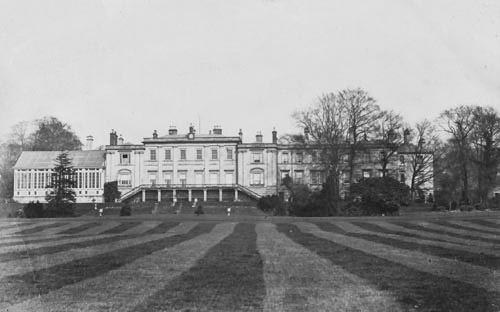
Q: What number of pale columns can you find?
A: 7